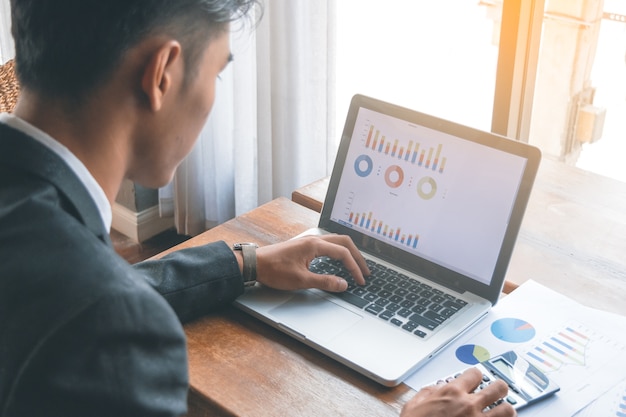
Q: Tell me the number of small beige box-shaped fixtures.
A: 1